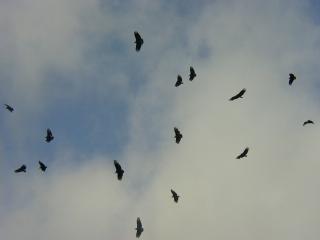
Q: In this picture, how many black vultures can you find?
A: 15